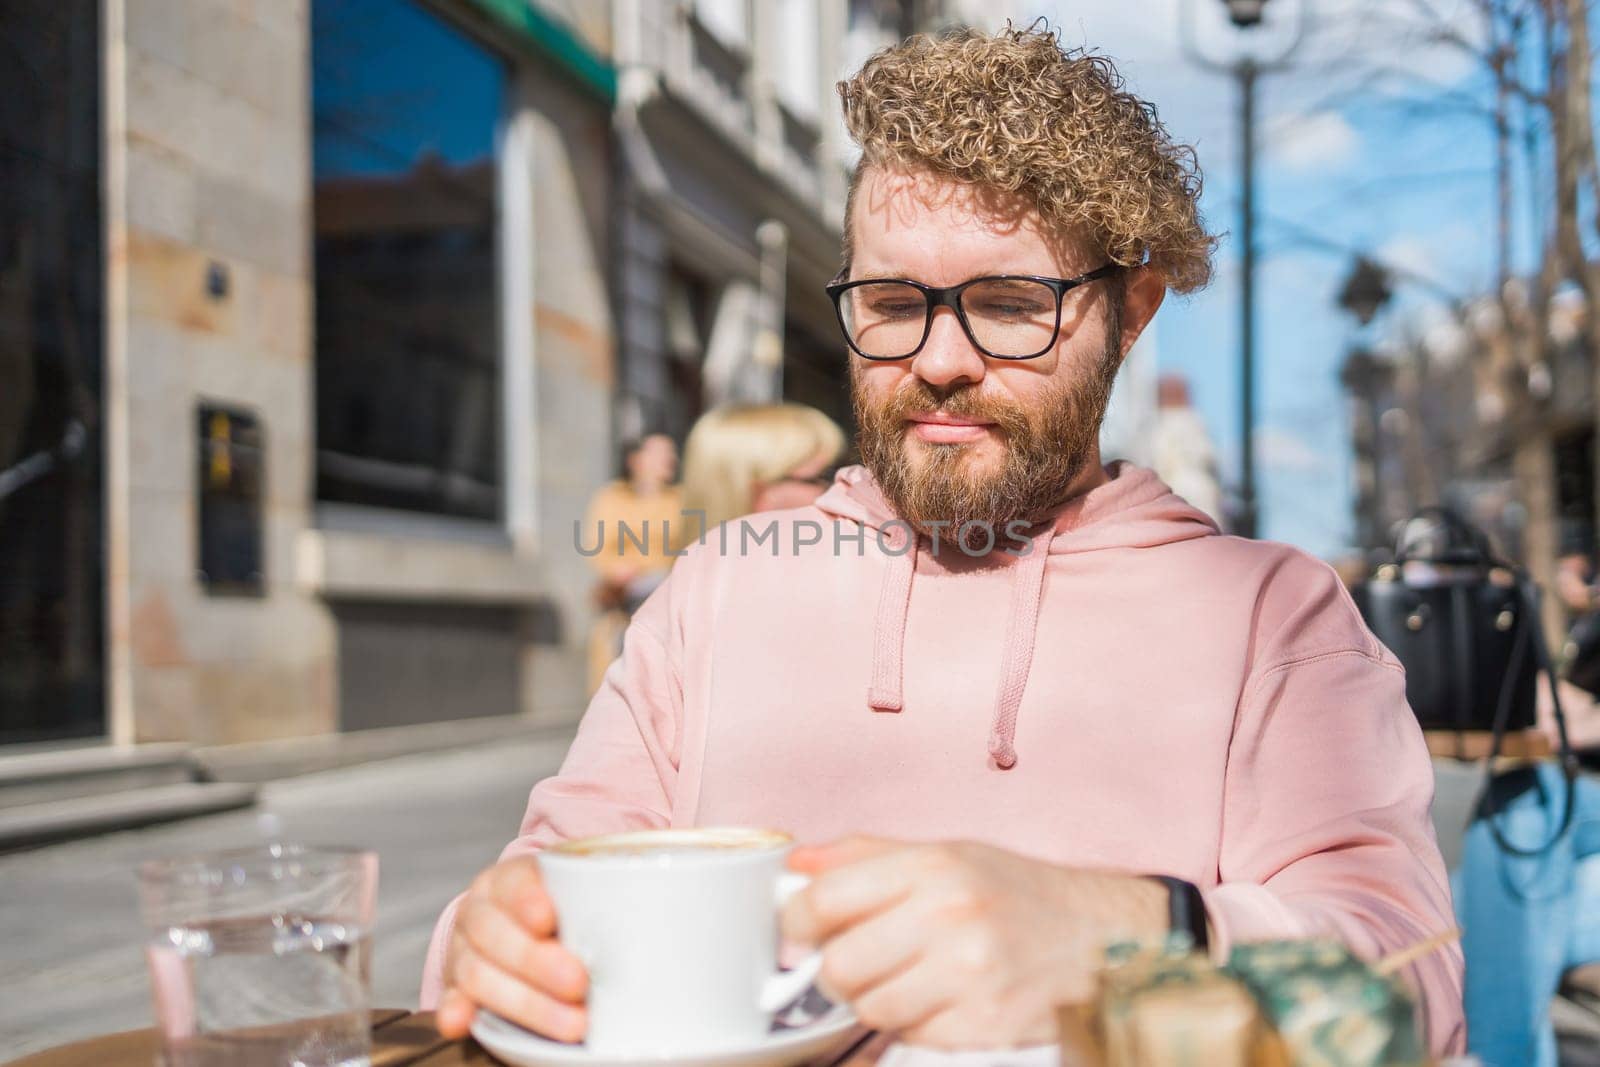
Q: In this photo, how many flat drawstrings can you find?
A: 2